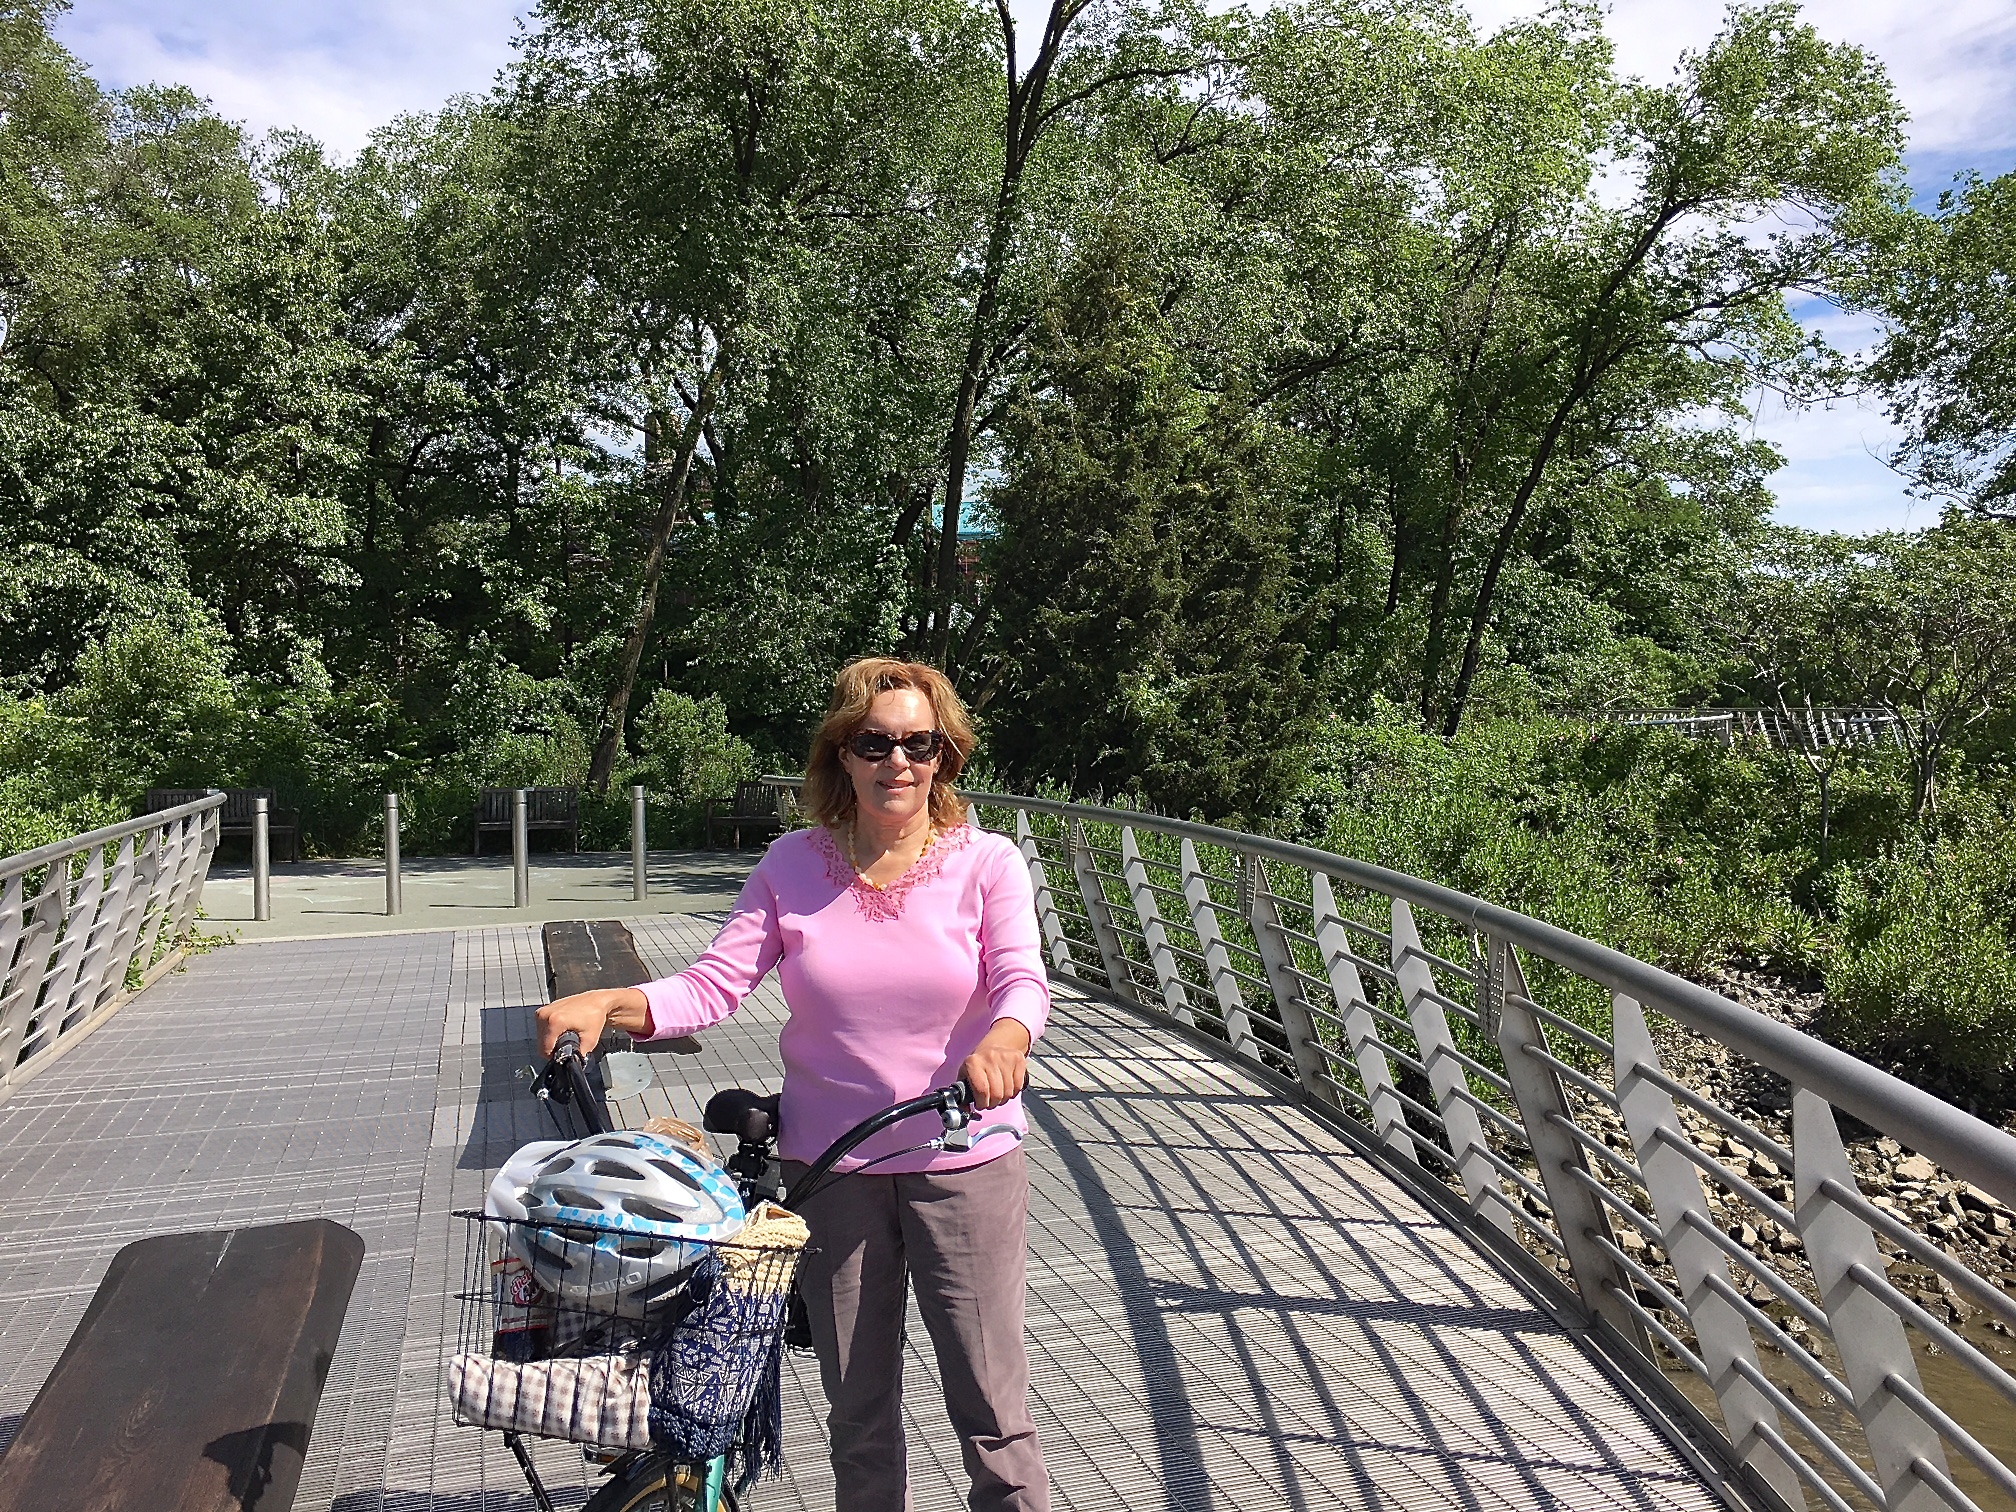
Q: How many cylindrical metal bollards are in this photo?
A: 4